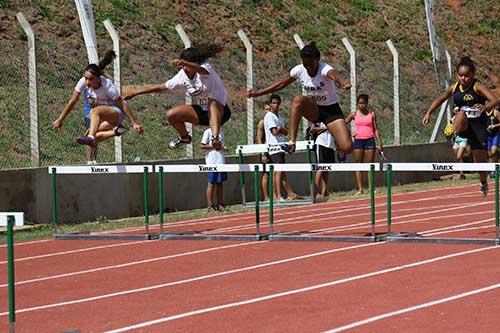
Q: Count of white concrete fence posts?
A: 8